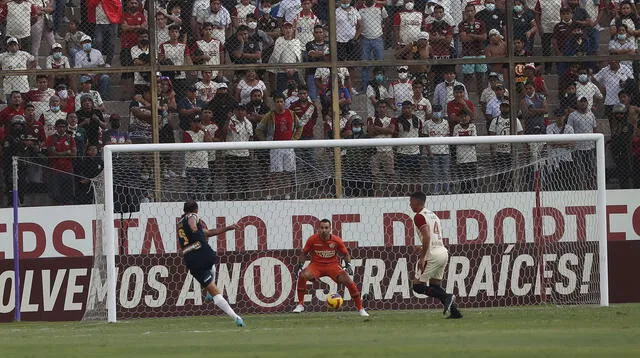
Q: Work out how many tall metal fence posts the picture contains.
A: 3